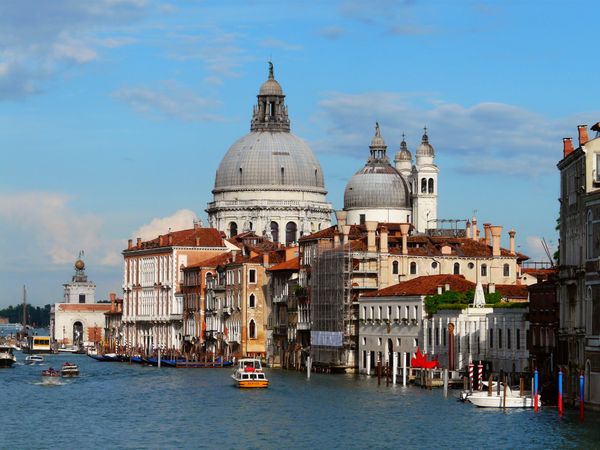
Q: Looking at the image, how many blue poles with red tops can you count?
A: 3